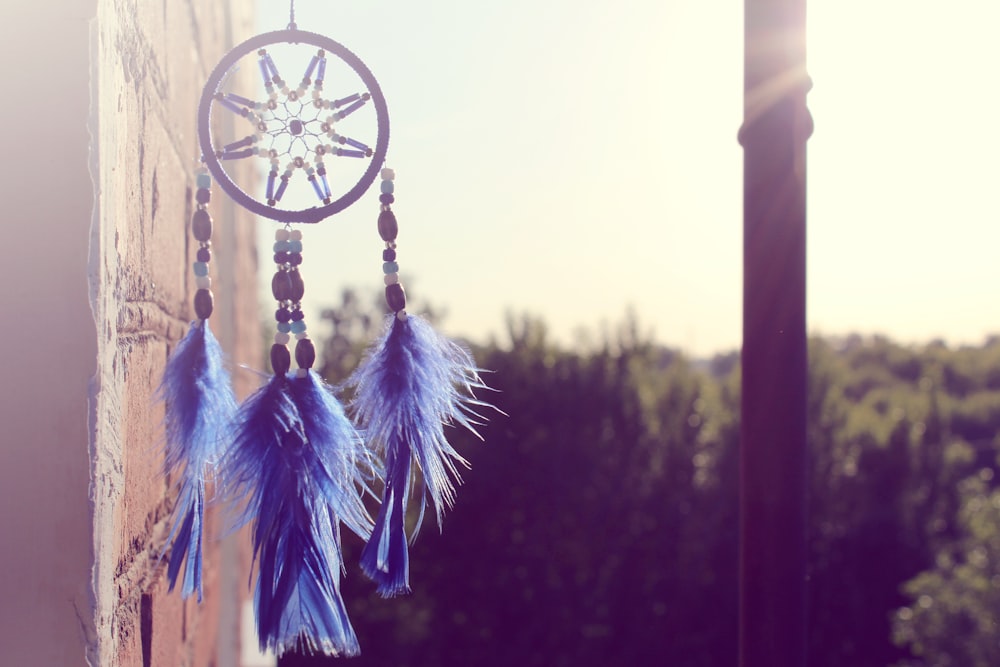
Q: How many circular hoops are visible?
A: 1